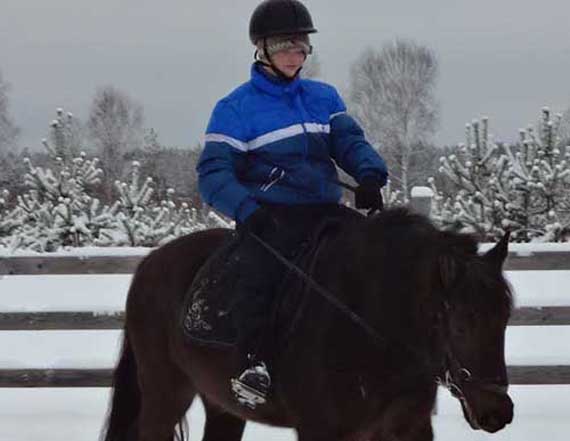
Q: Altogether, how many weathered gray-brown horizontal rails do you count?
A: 3